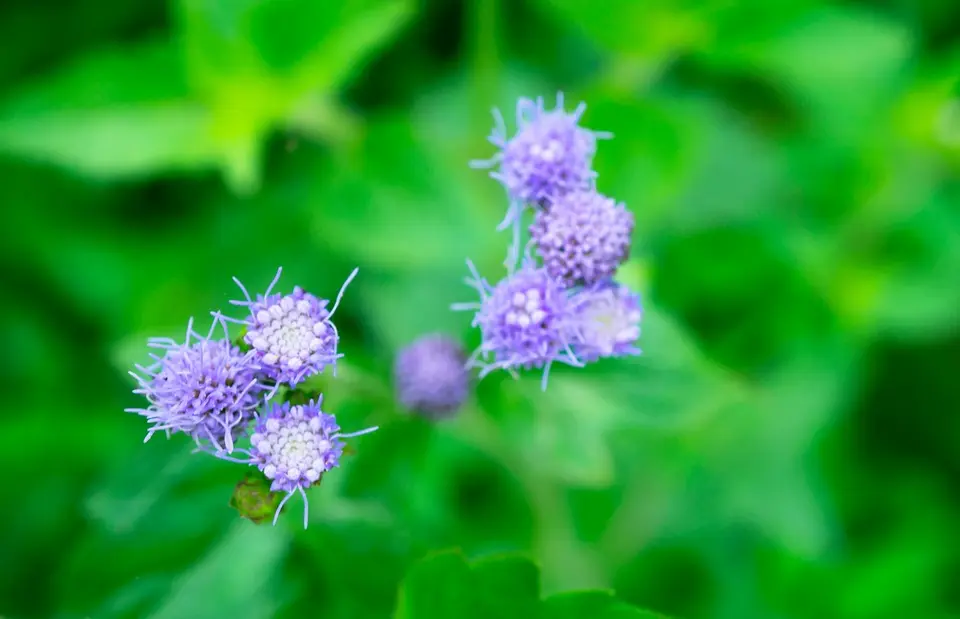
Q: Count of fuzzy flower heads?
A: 8